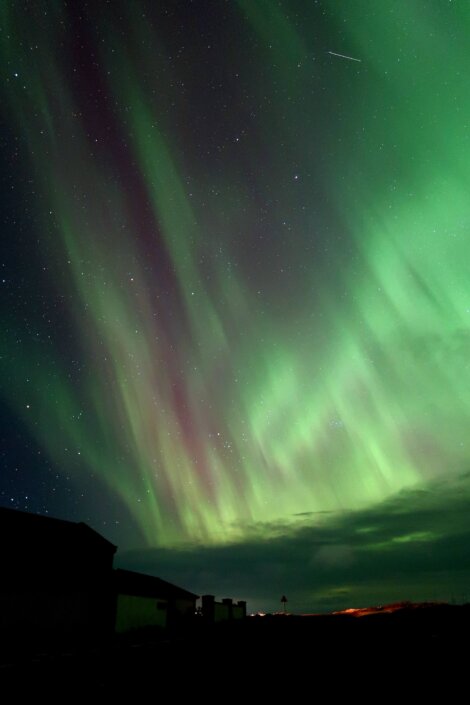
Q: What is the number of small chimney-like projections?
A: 3